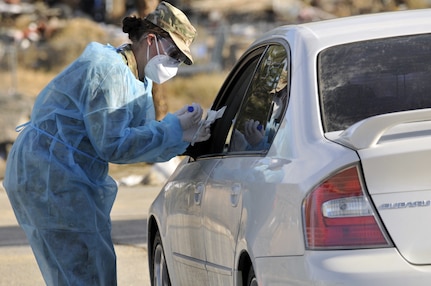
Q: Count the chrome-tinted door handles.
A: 2